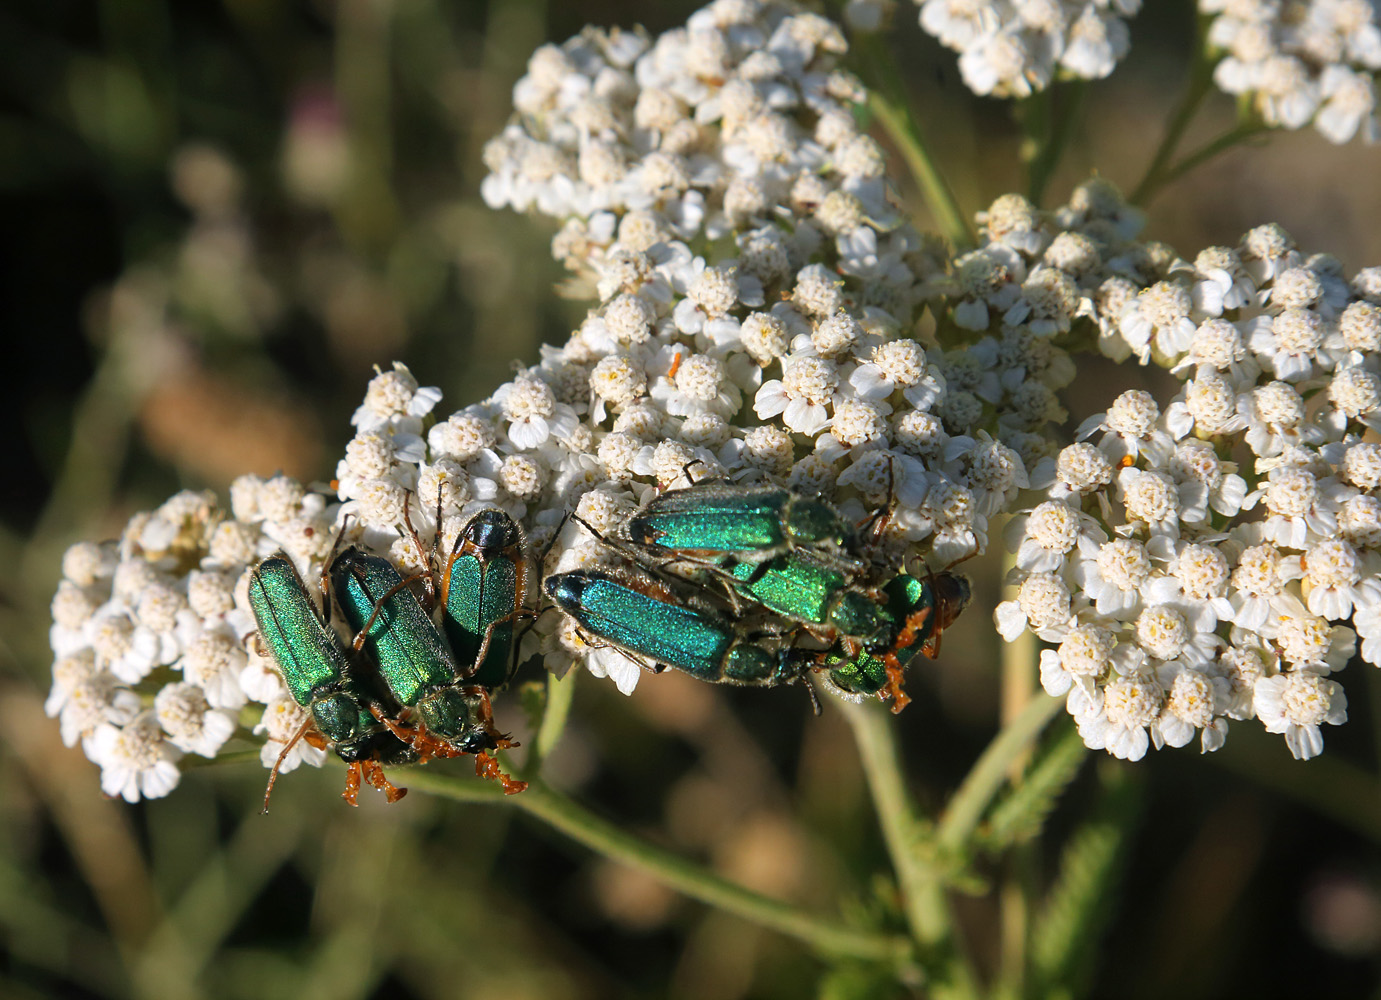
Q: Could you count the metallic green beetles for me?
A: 7